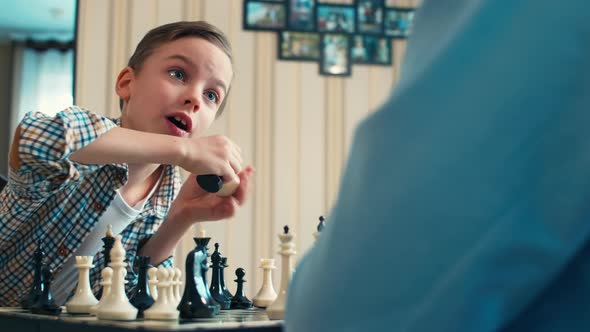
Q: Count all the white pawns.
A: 6